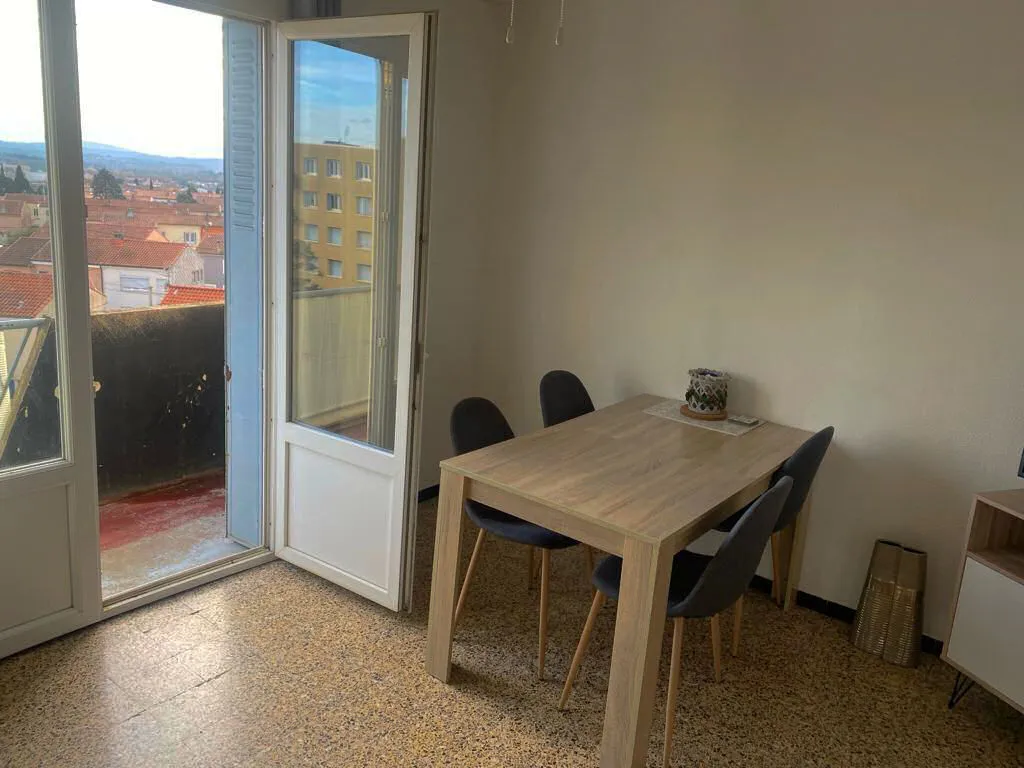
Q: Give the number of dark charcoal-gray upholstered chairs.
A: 4